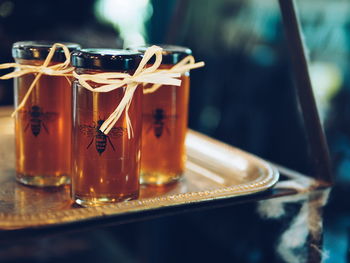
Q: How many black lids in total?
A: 3